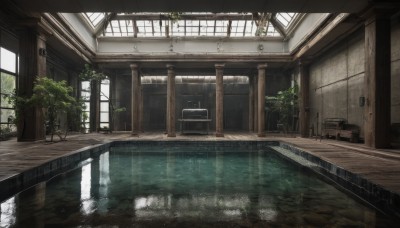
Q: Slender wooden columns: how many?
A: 4